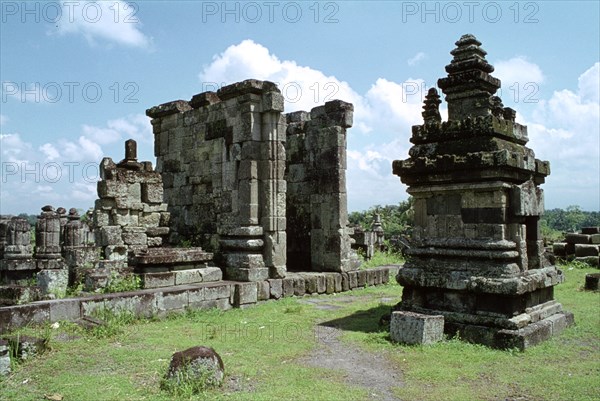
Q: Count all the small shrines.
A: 1